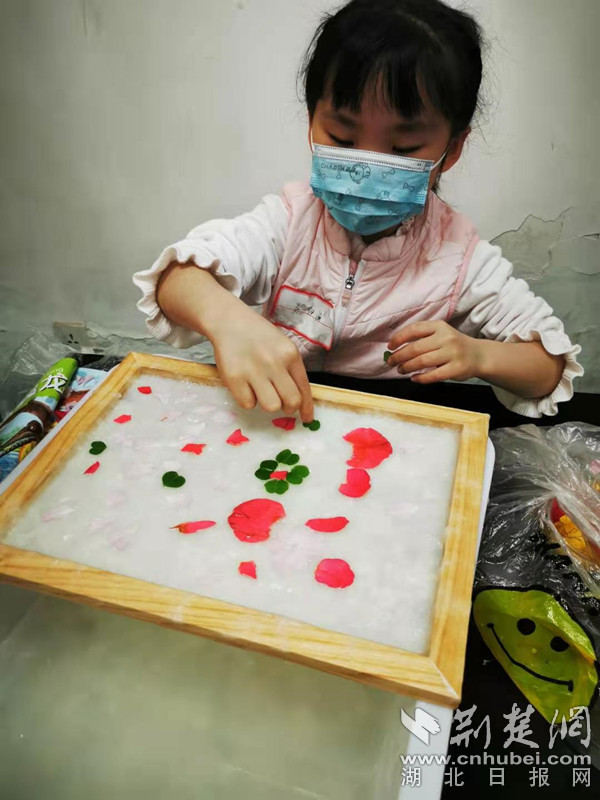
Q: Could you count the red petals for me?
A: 14